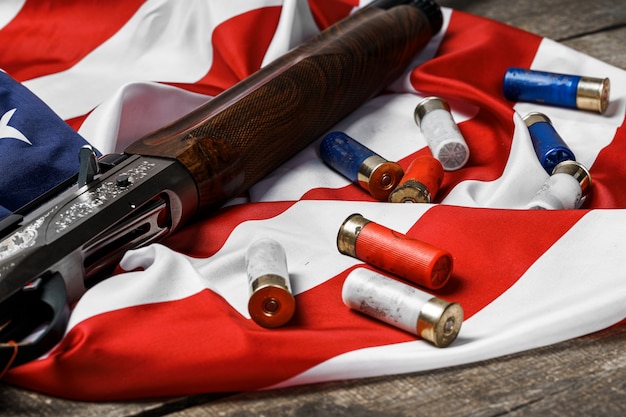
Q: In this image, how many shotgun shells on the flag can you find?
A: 9